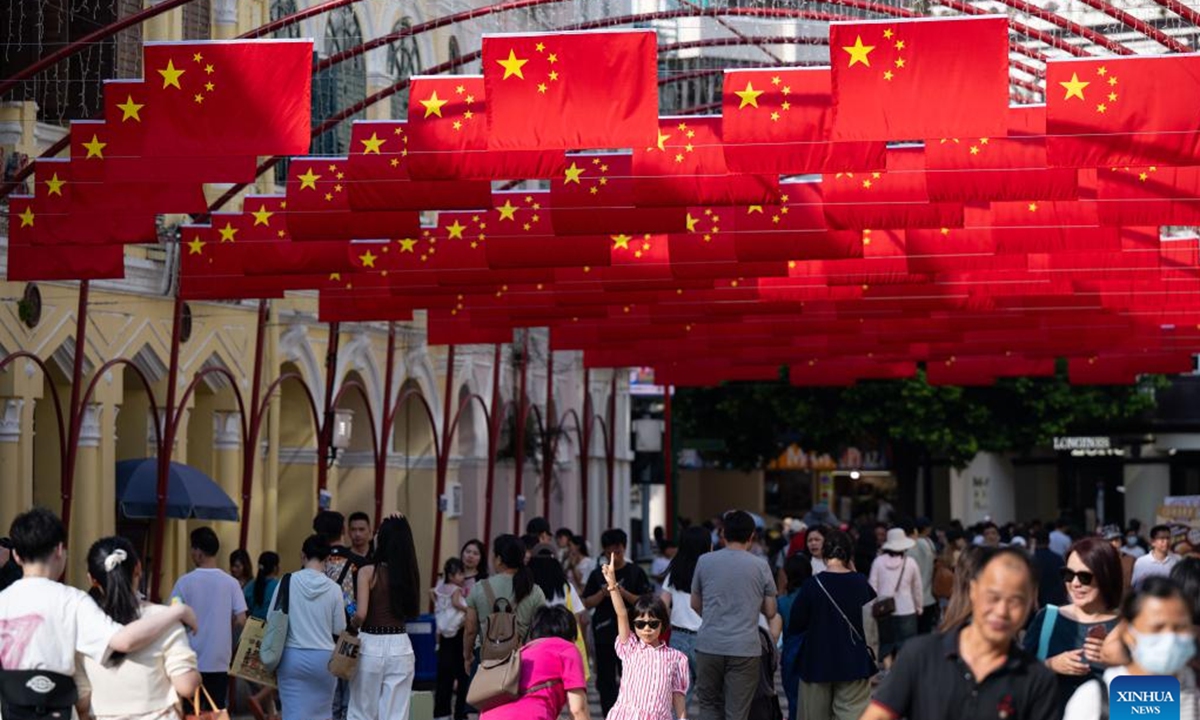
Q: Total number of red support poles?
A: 12